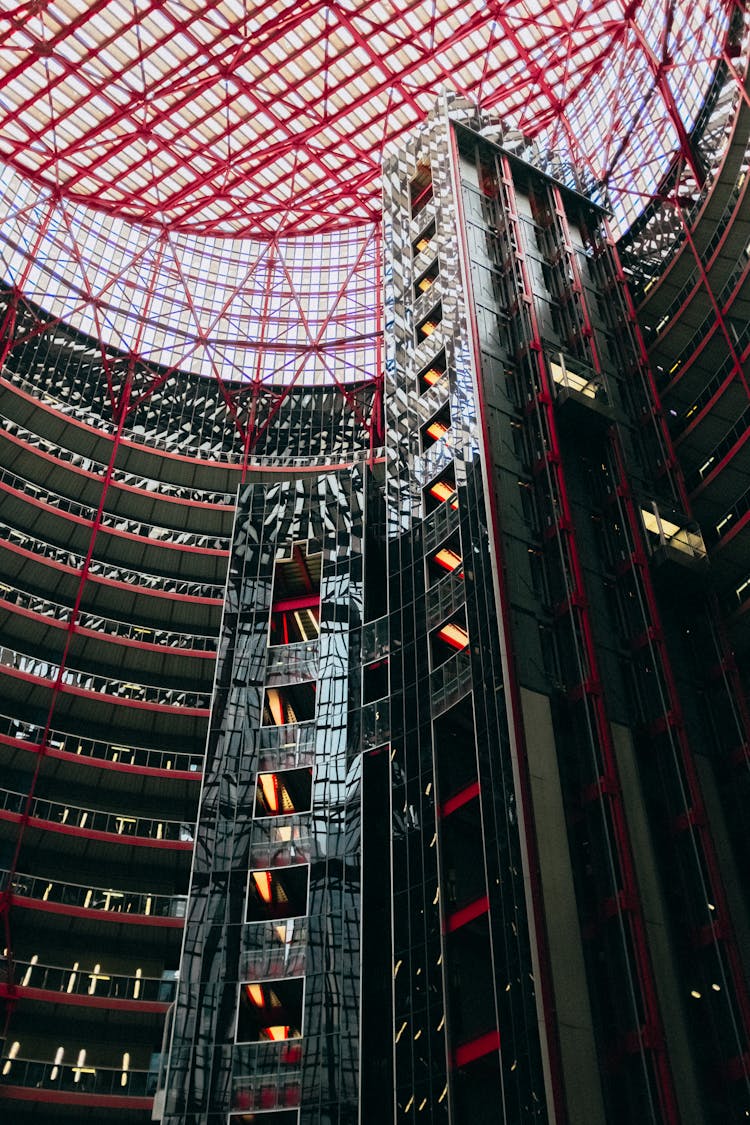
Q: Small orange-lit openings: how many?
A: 12